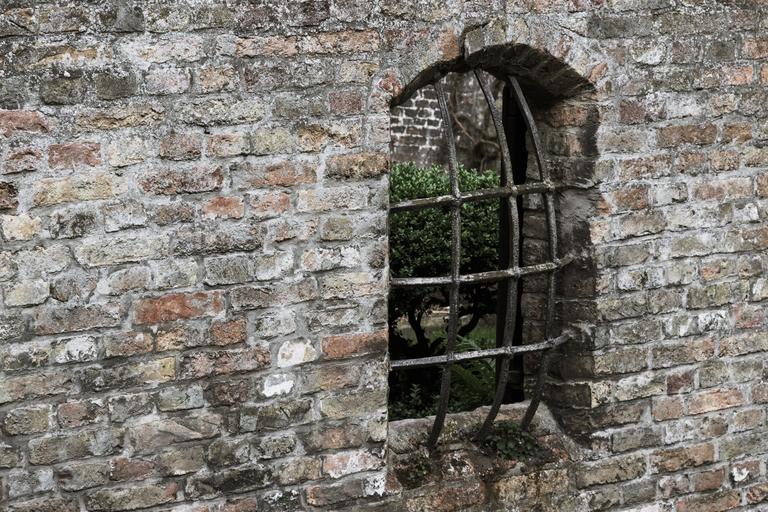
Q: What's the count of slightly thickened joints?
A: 9